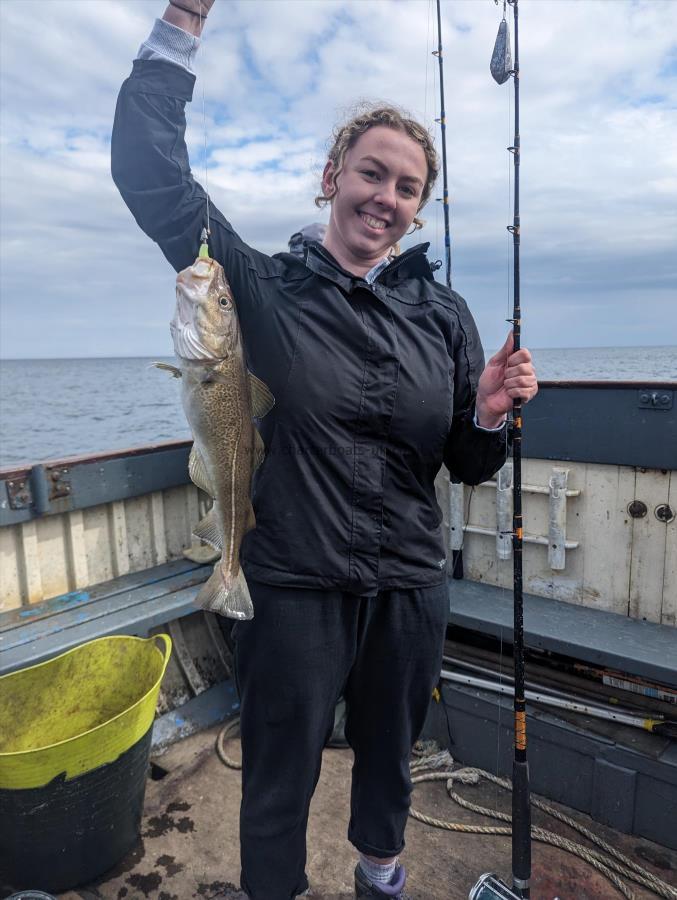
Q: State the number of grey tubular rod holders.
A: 3